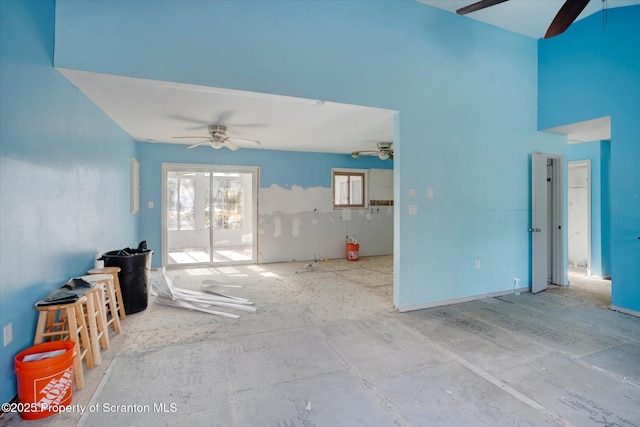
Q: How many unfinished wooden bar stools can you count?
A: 4